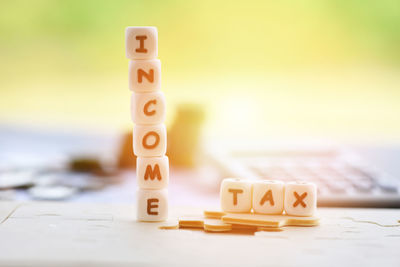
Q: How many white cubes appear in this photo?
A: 9